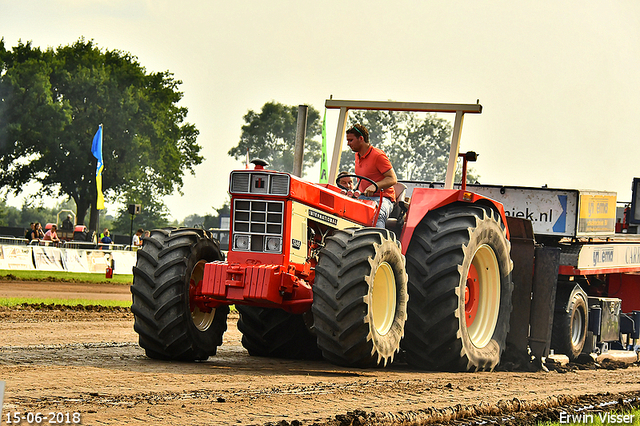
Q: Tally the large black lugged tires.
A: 4